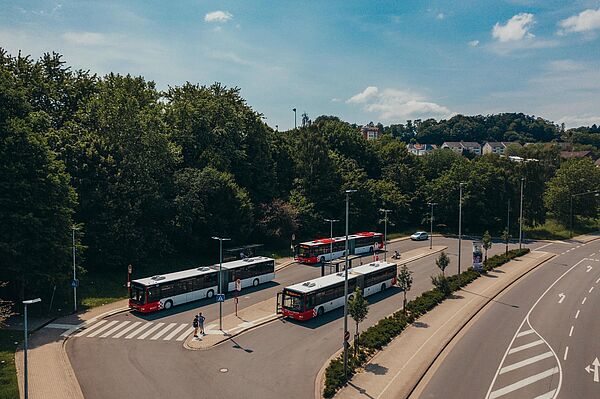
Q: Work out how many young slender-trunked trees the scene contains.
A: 5